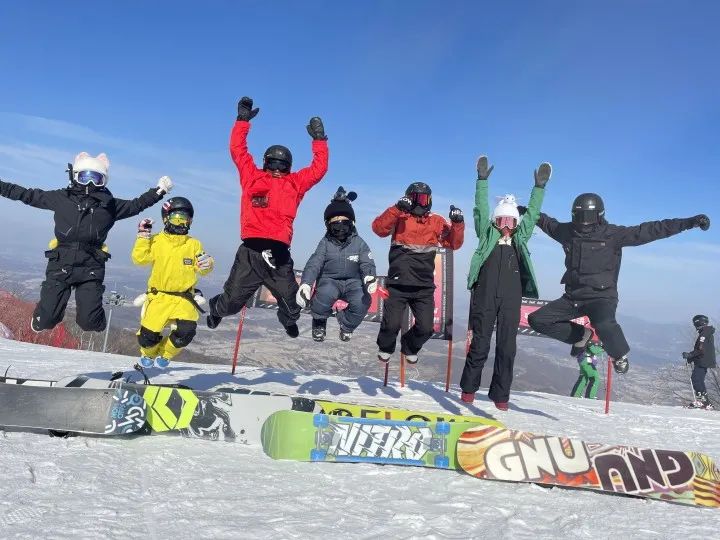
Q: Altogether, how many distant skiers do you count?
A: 2